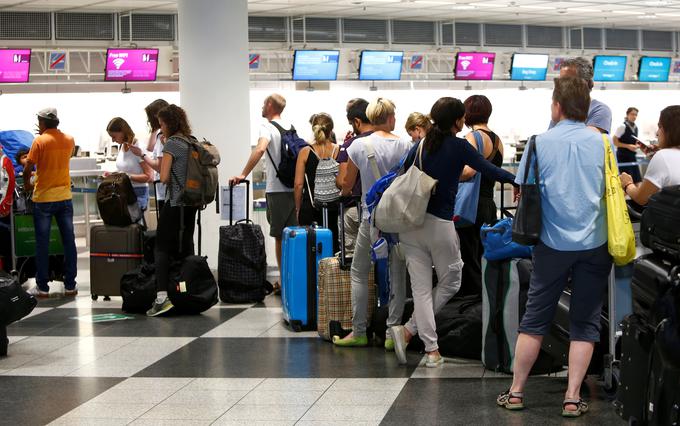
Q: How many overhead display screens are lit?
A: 8